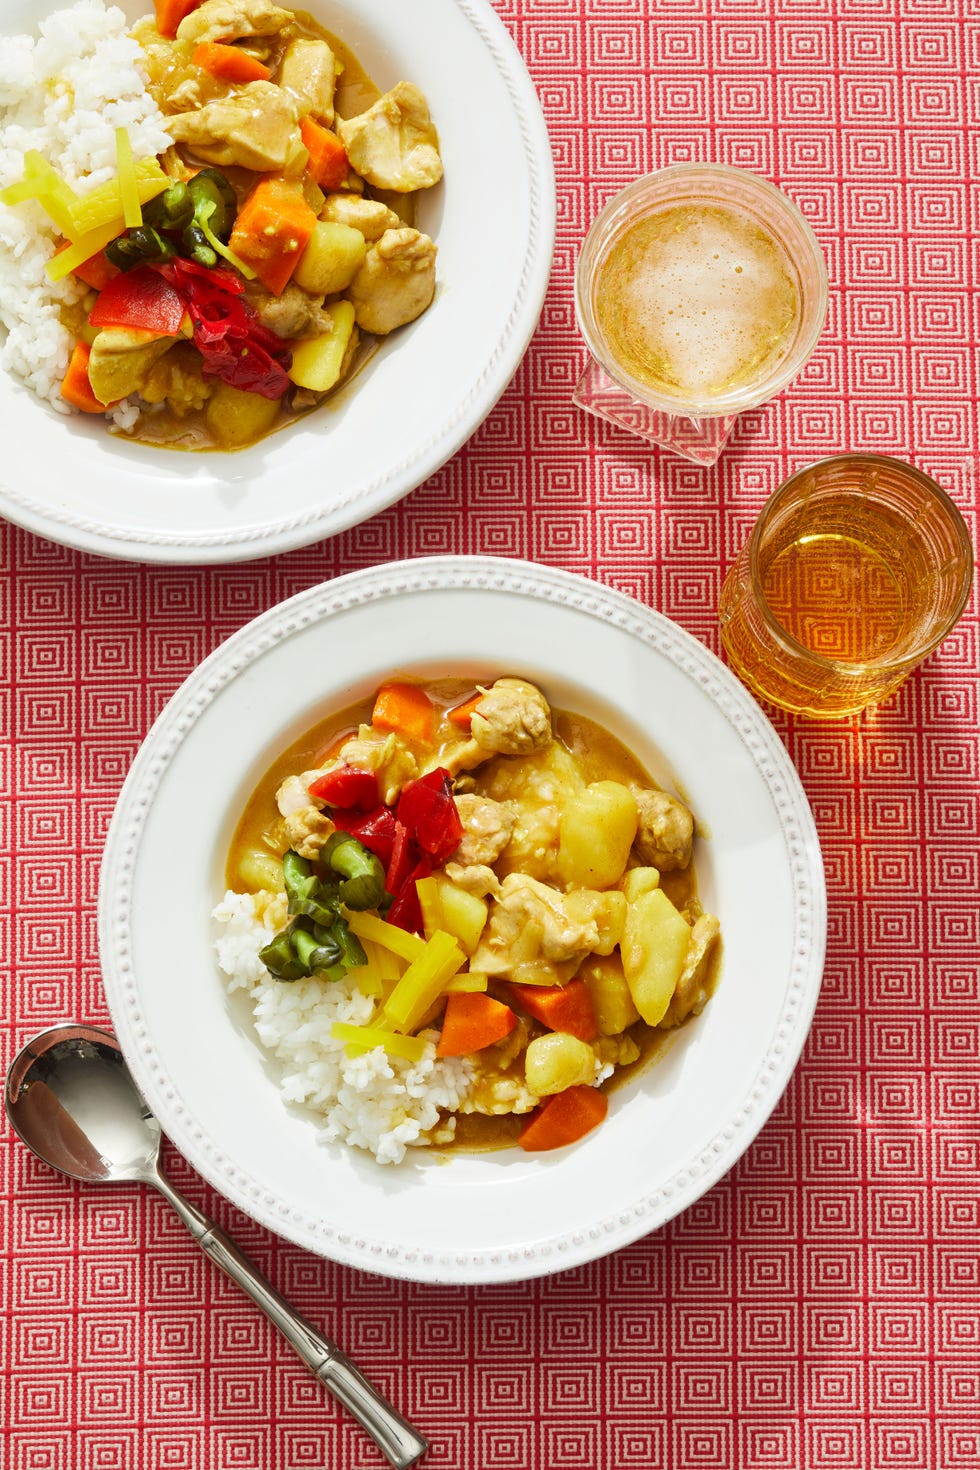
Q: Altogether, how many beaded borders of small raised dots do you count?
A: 1